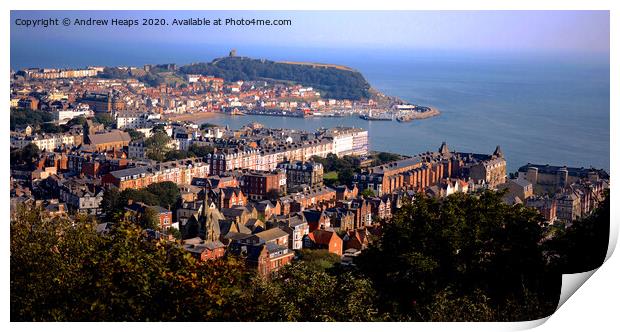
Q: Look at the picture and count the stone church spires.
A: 1